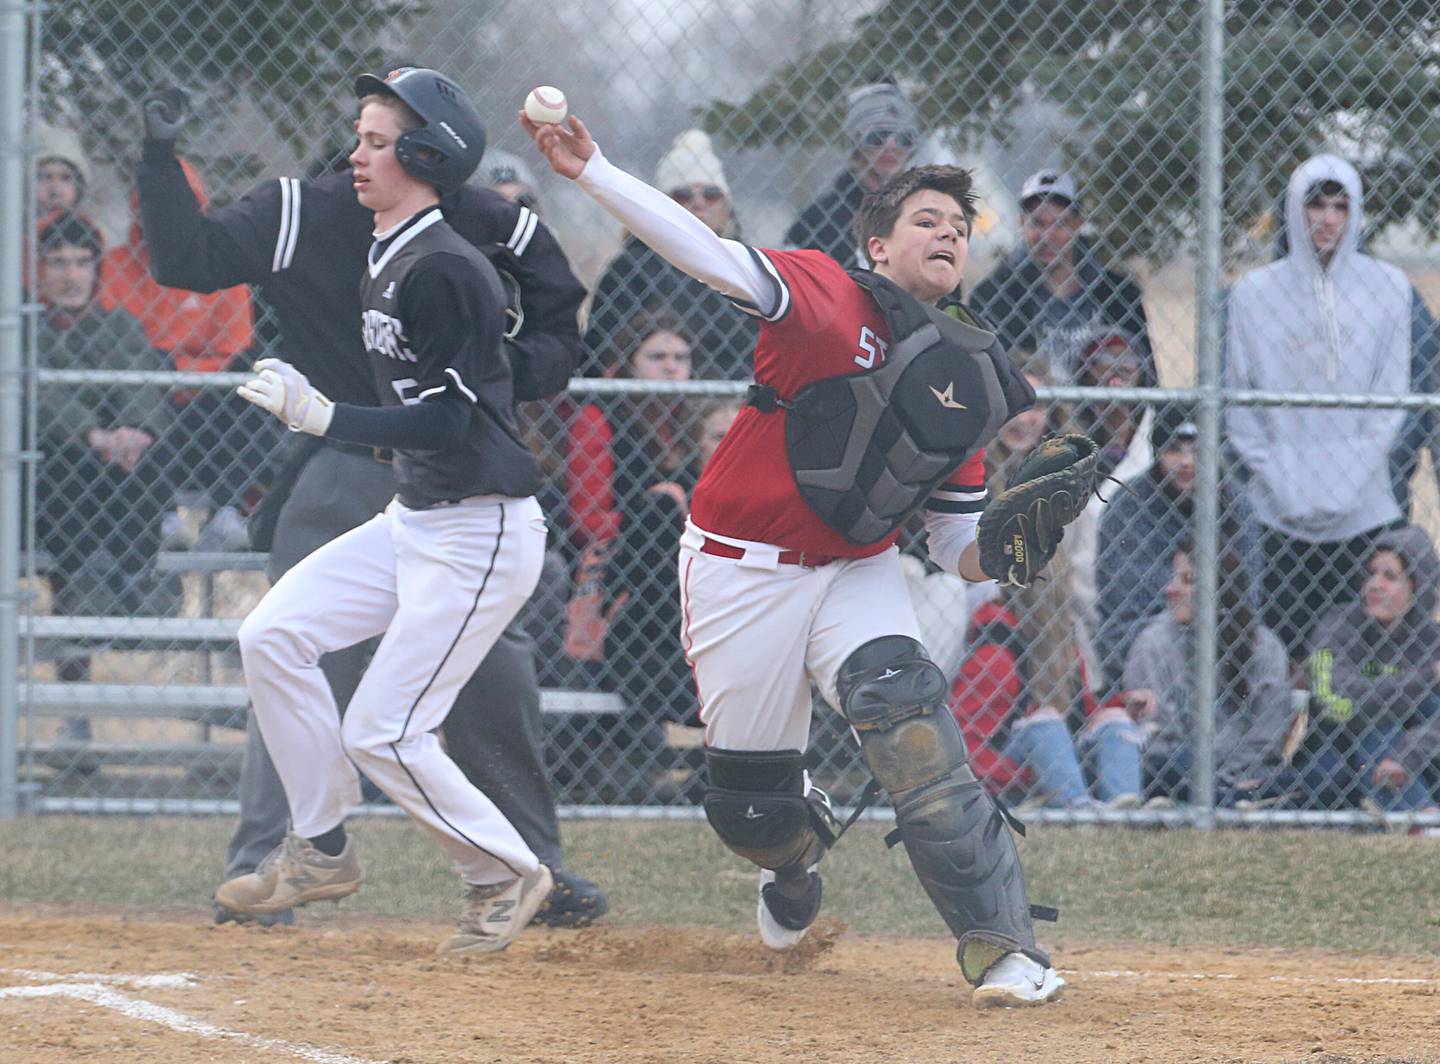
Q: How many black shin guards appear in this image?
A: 2